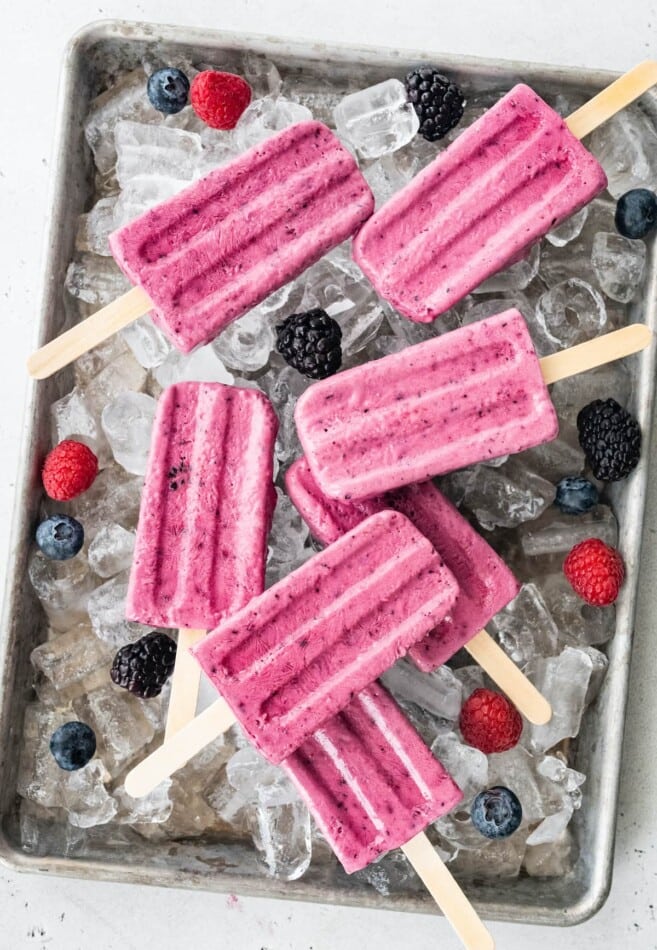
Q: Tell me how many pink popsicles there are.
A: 7